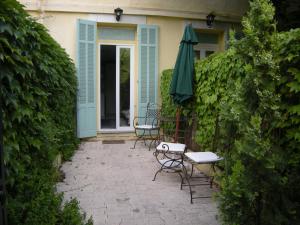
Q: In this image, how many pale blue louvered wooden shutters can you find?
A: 2